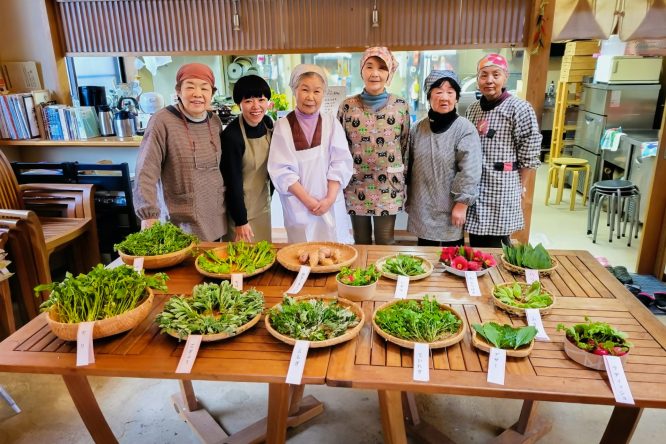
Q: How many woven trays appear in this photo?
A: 11